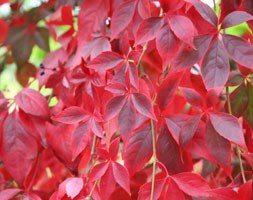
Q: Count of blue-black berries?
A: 3